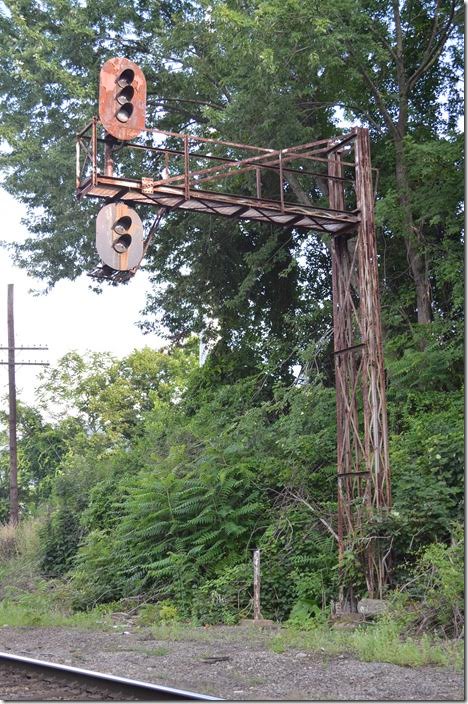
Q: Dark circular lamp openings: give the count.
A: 5